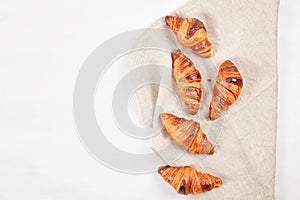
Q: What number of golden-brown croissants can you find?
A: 5